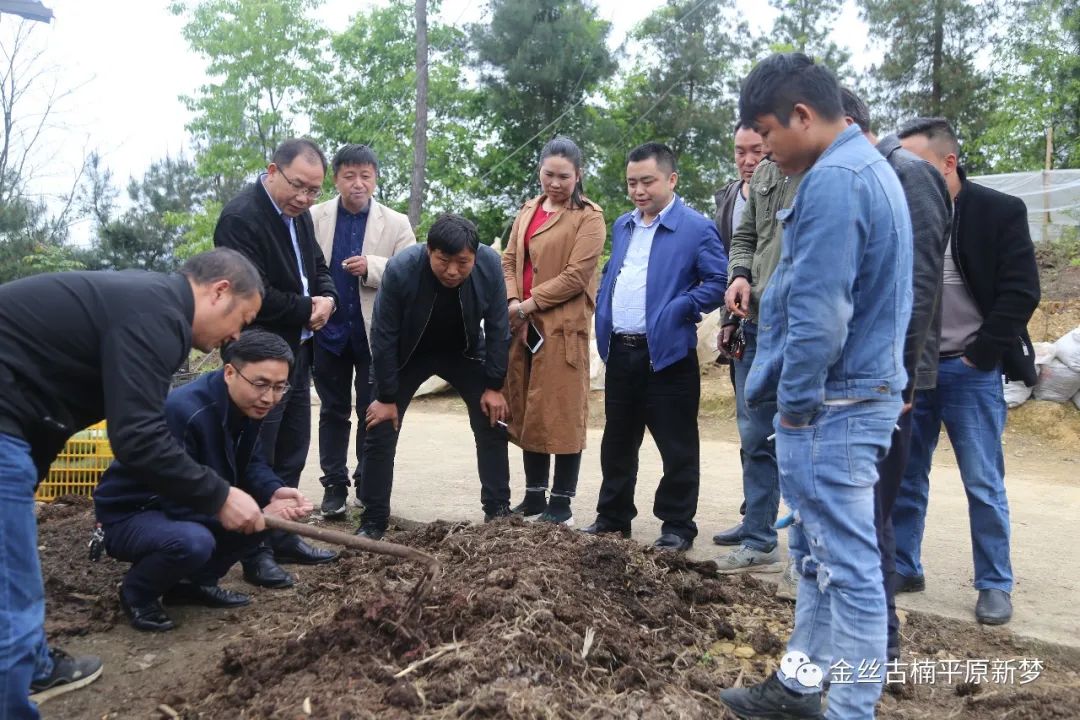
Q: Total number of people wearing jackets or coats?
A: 12